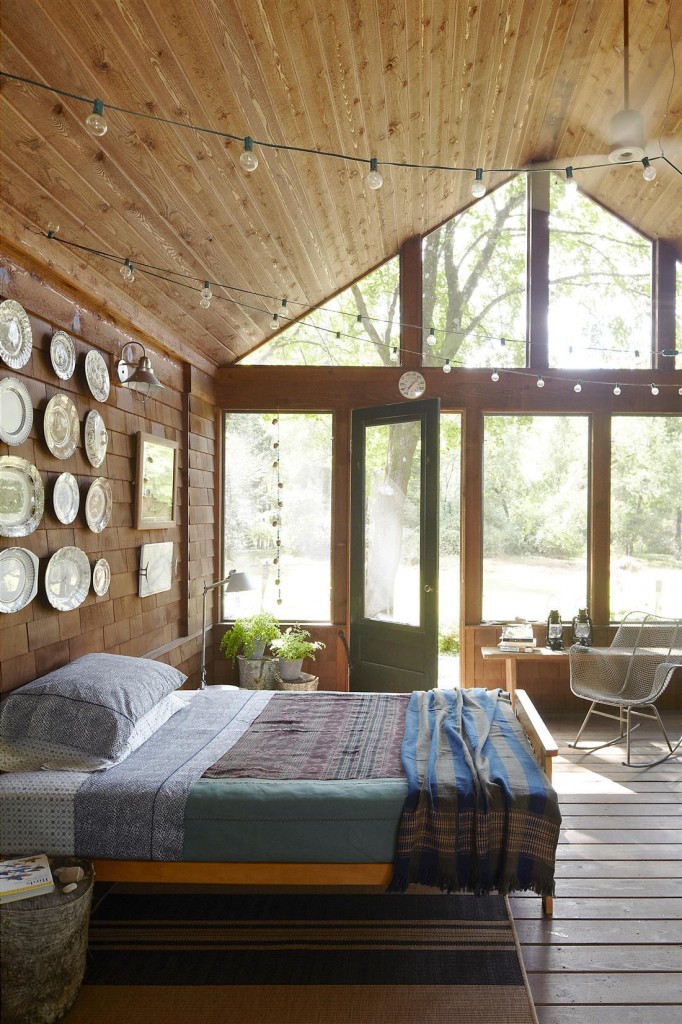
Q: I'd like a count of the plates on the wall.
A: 12